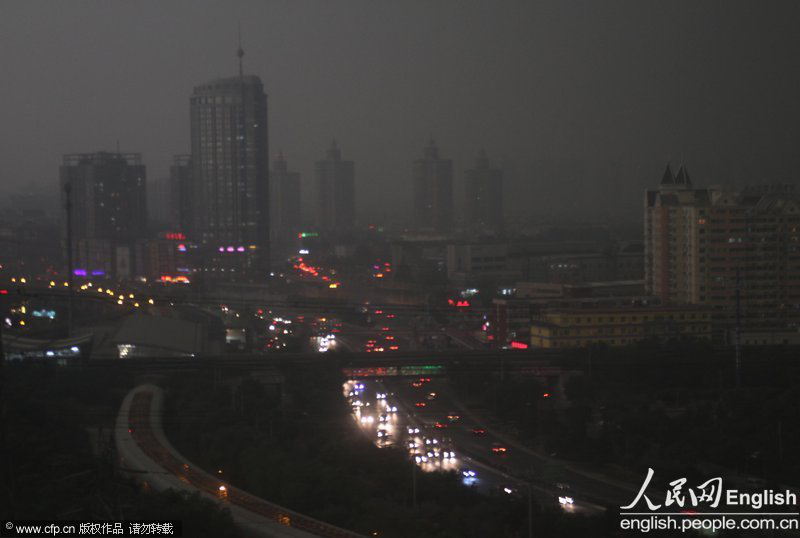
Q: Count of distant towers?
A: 4